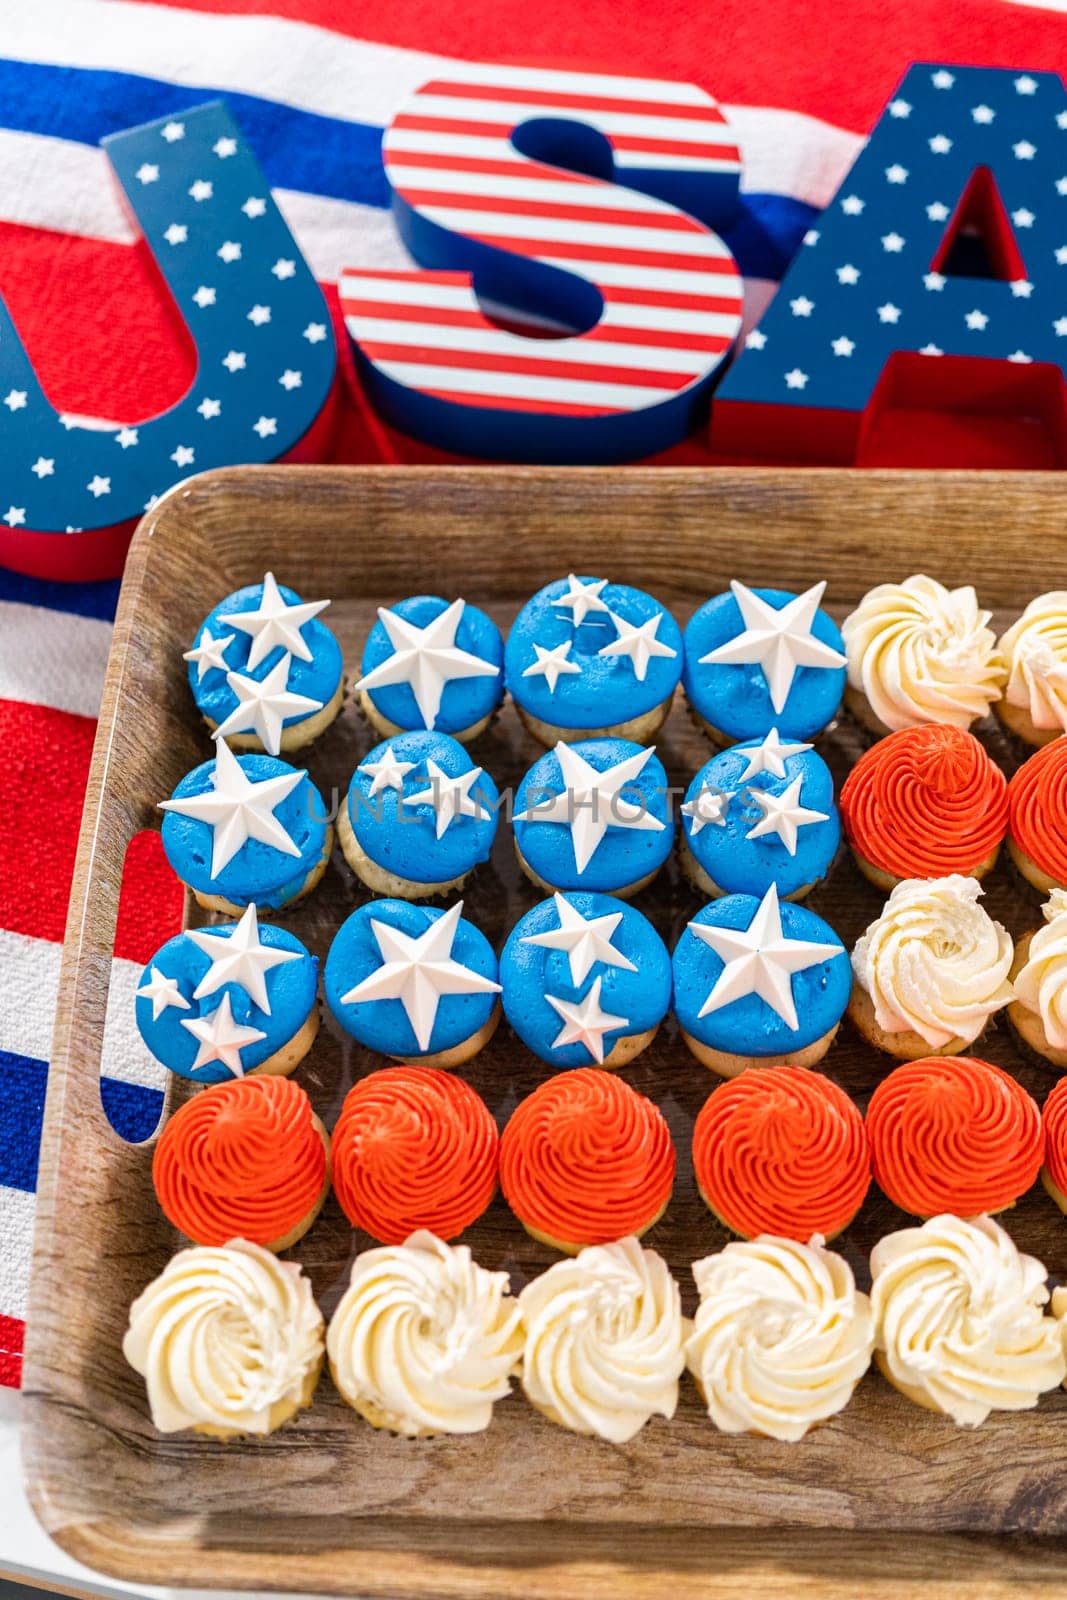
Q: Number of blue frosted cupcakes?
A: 12